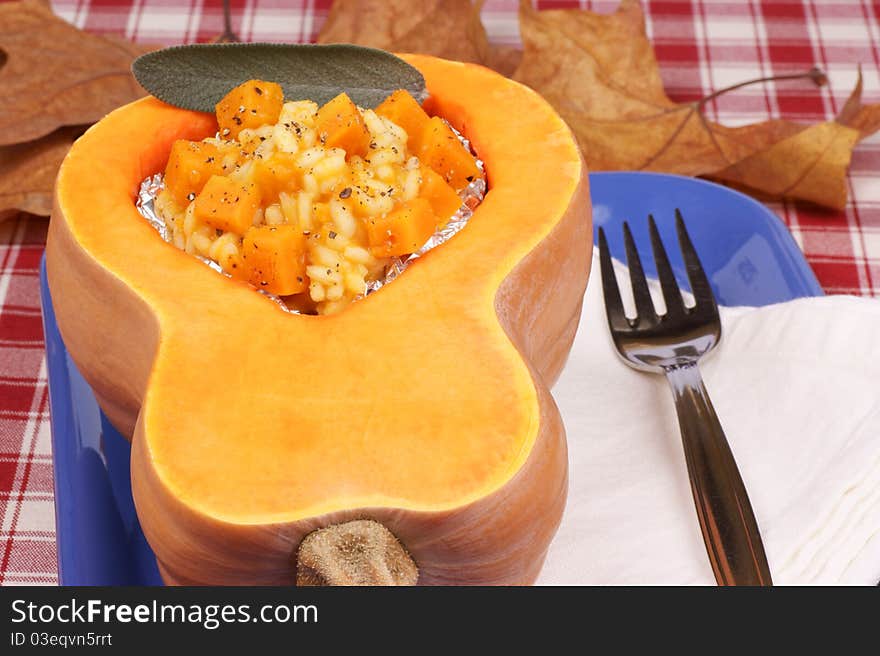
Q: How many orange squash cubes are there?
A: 10